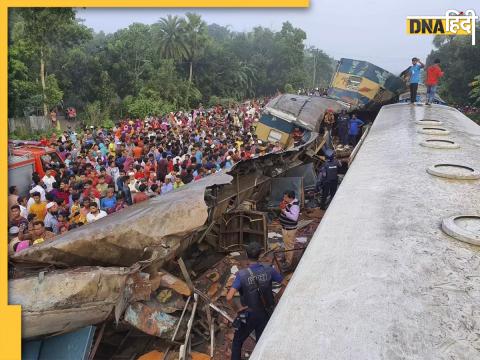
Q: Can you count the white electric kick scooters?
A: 0